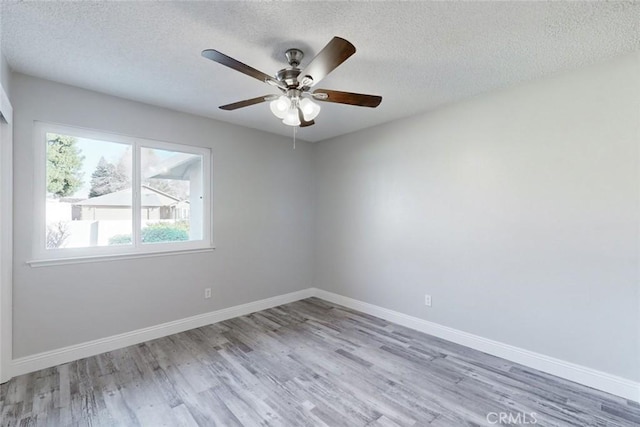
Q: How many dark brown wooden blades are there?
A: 5